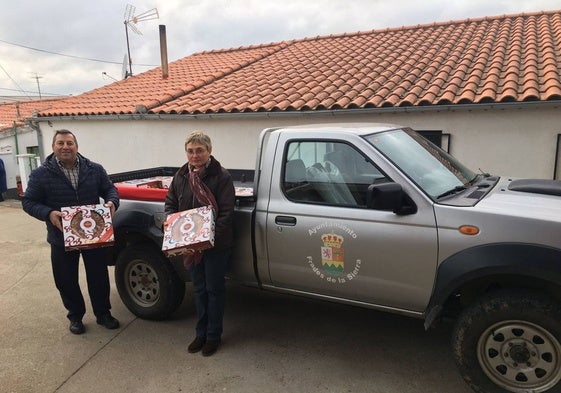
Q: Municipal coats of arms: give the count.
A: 1